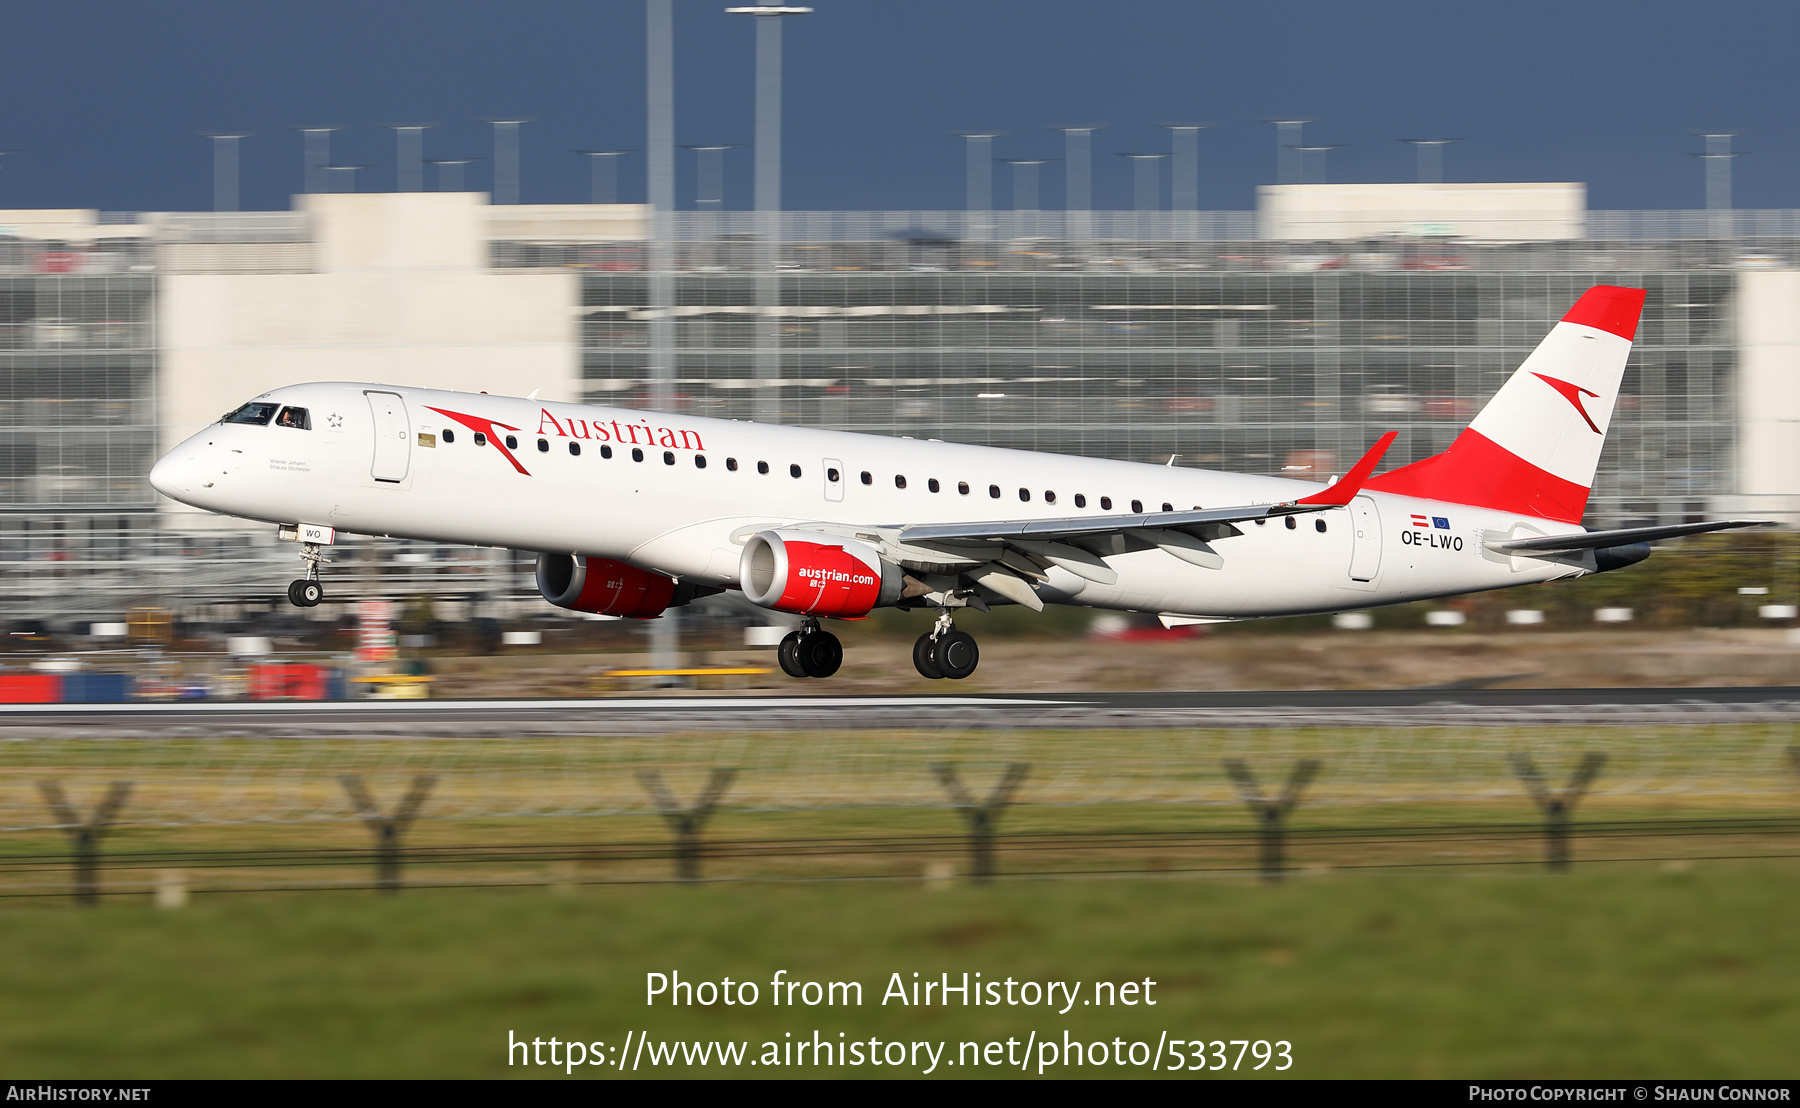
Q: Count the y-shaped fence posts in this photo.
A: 6